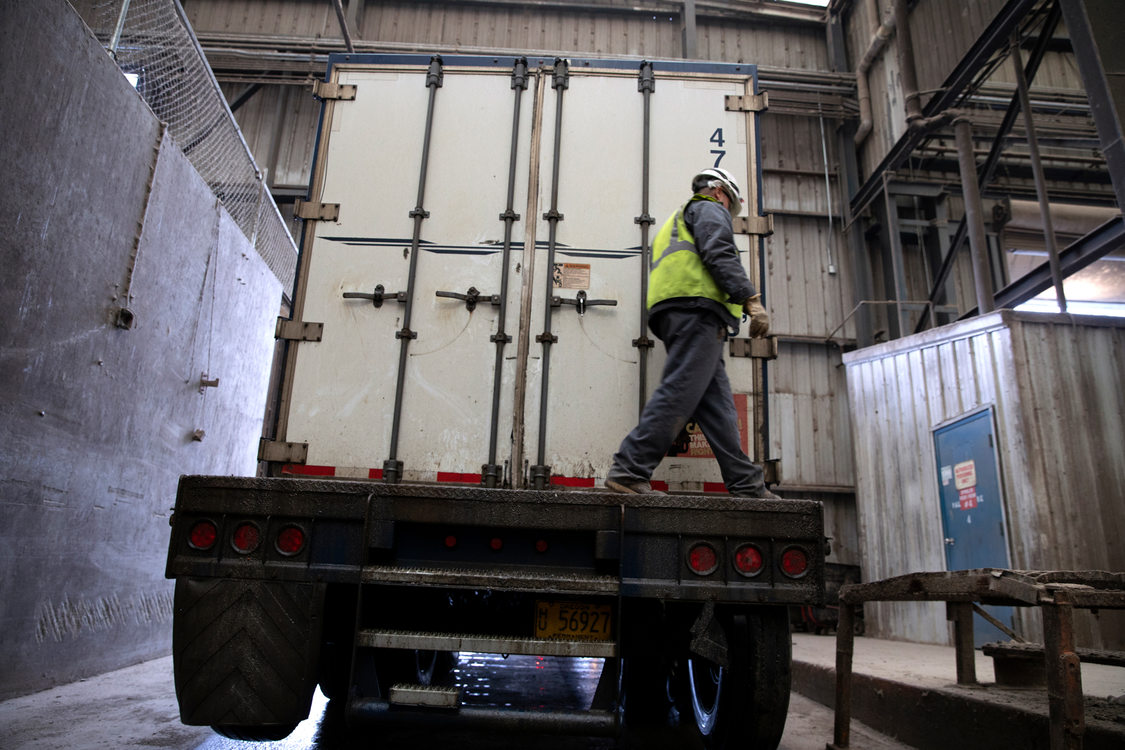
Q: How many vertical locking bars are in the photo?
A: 4